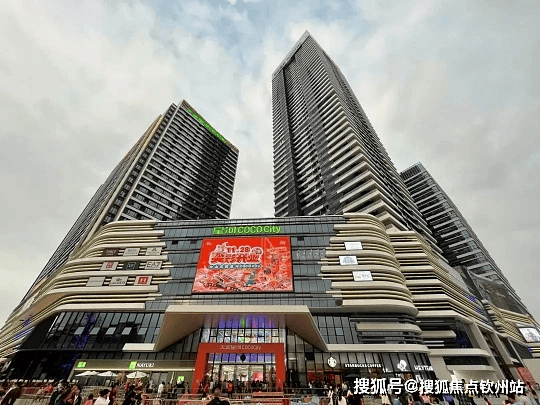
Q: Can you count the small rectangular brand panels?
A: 12